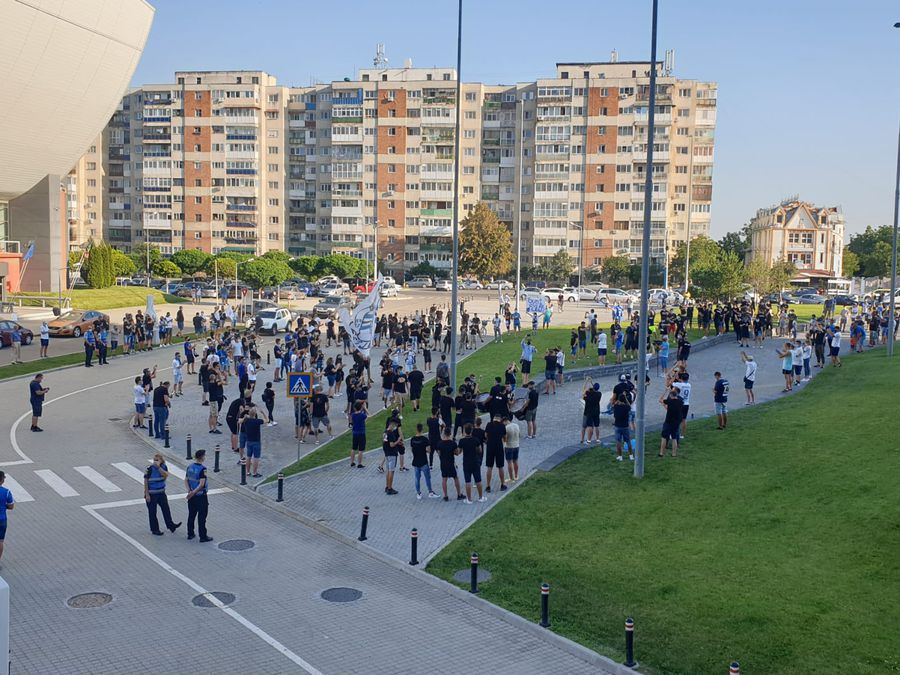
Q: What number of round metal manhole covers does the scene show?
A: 5